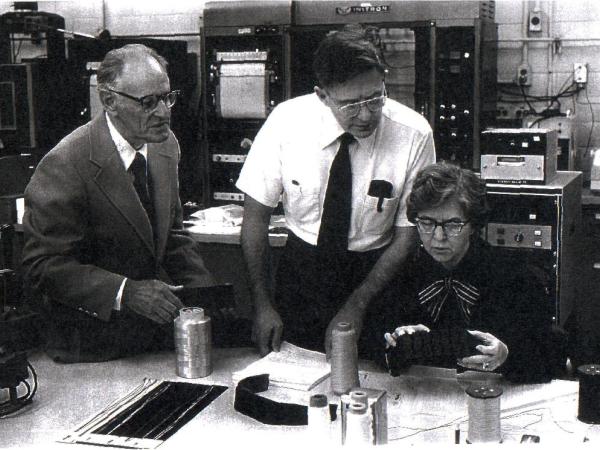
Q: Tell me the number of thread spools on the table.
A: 7